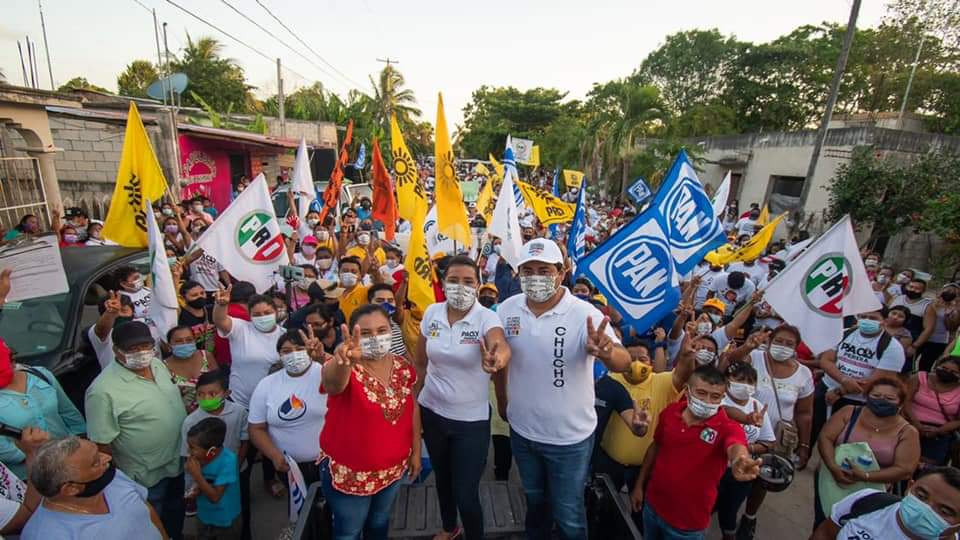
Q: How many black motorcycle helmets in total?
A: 1